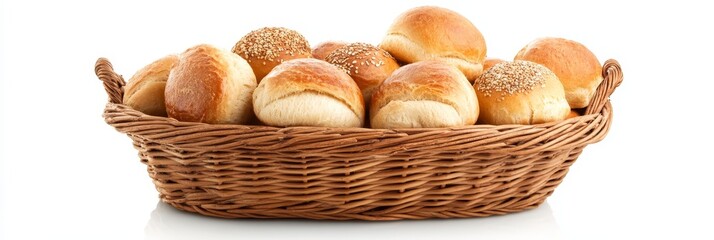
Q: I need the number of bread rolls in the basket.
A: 11